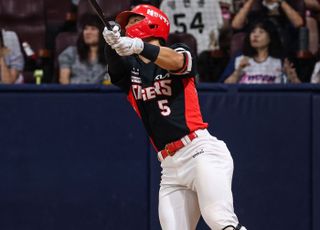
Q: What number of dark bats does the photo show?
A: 1